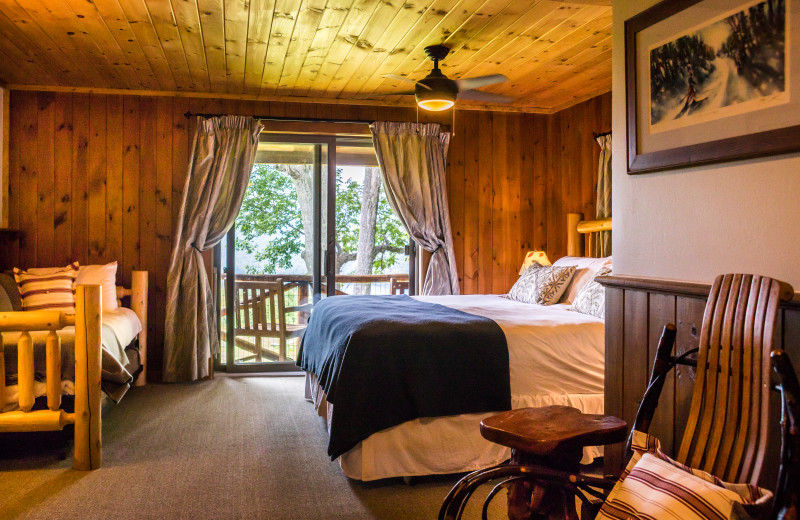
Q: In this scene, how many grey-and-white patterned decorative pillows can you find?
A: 2